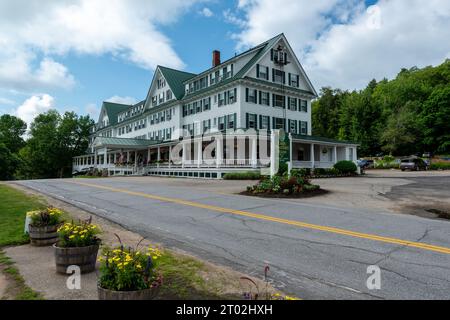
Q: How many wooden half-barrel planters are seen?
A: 3